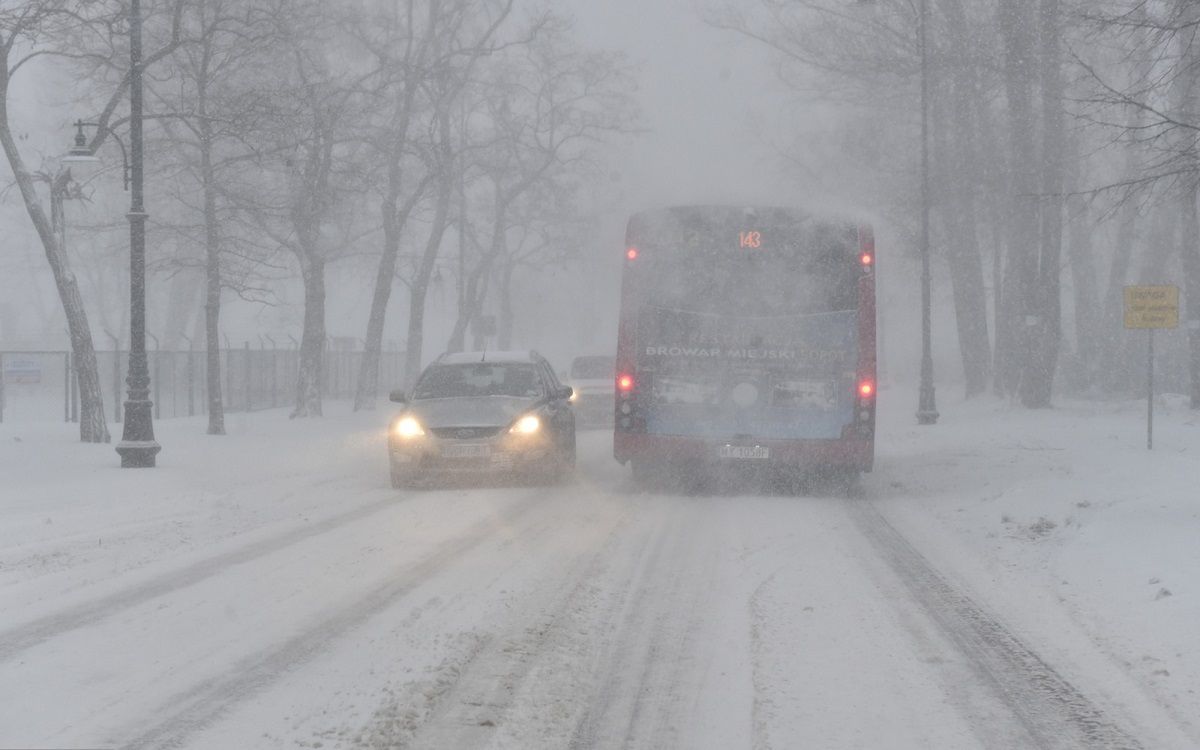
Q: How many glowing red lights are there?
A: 4